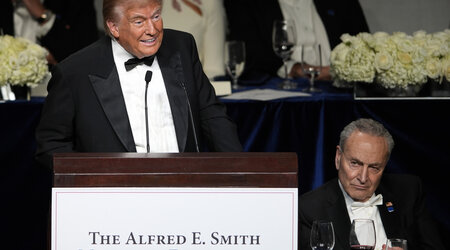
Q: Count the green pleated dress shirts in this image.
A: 0